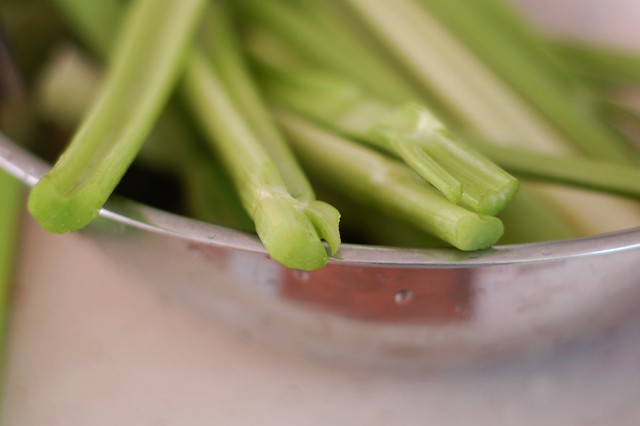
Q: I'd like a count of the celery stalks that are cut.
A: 4